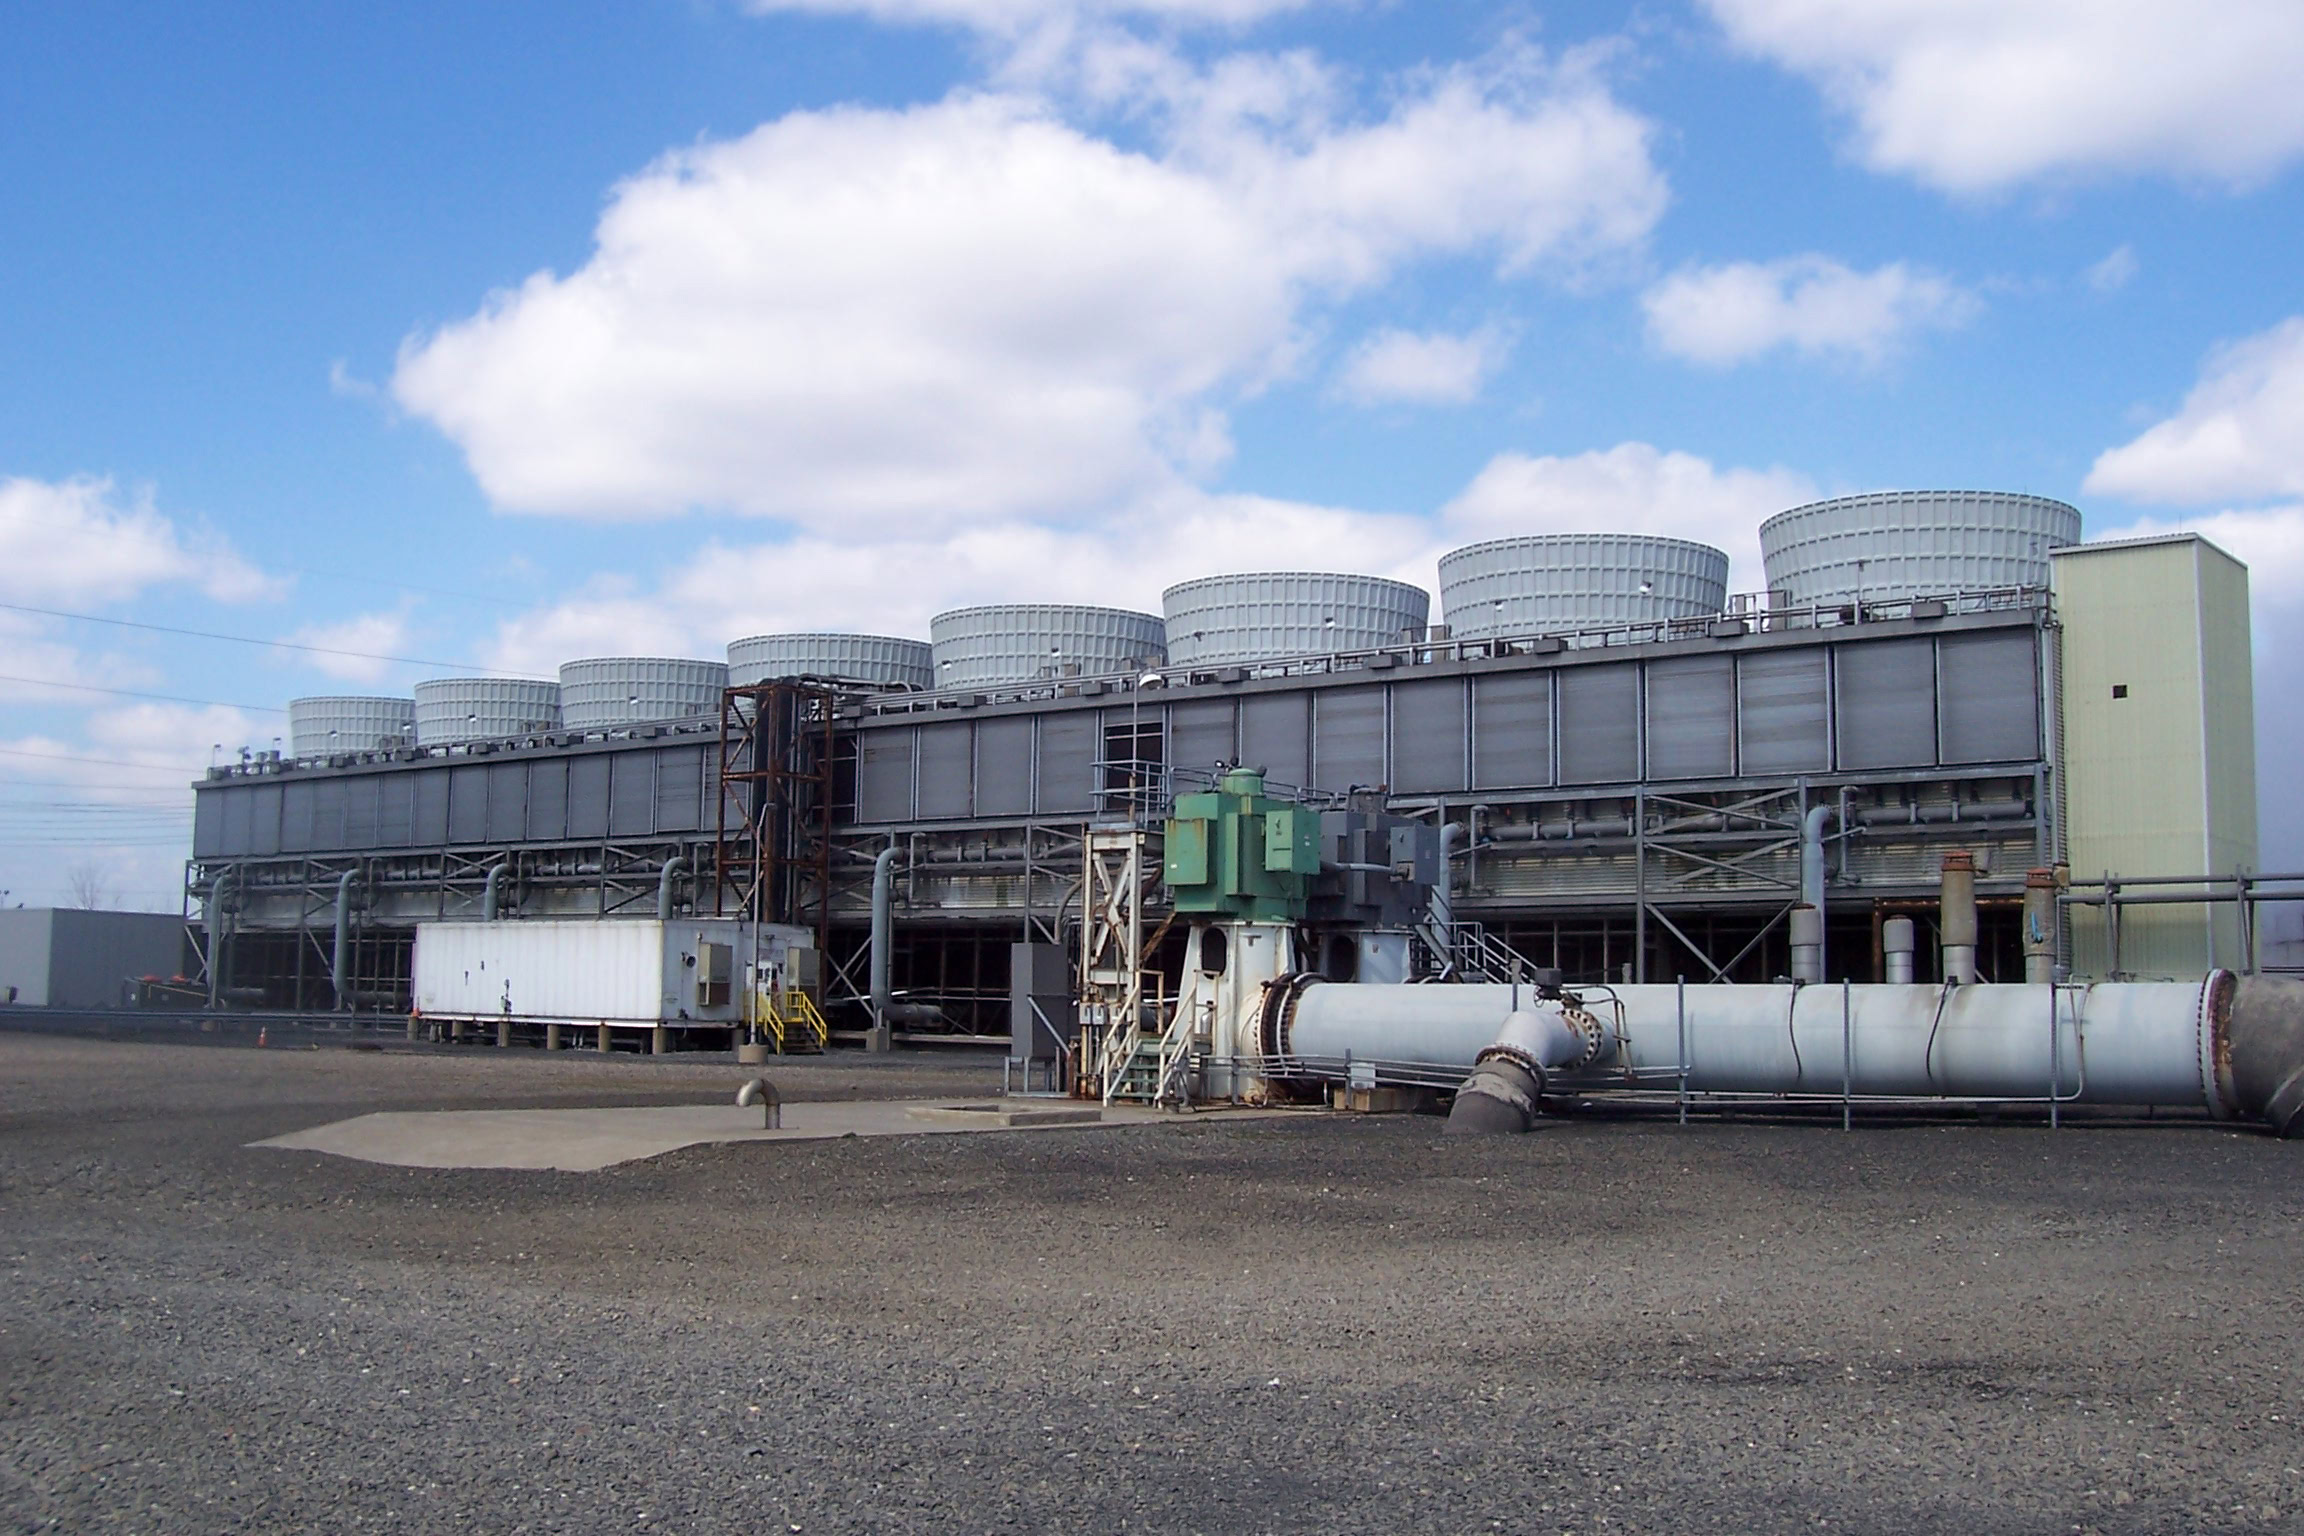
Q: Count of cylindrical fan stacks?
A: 8